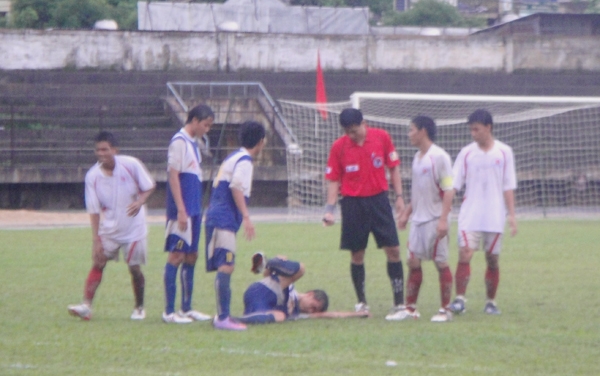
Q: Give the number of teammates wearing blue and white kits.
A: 3